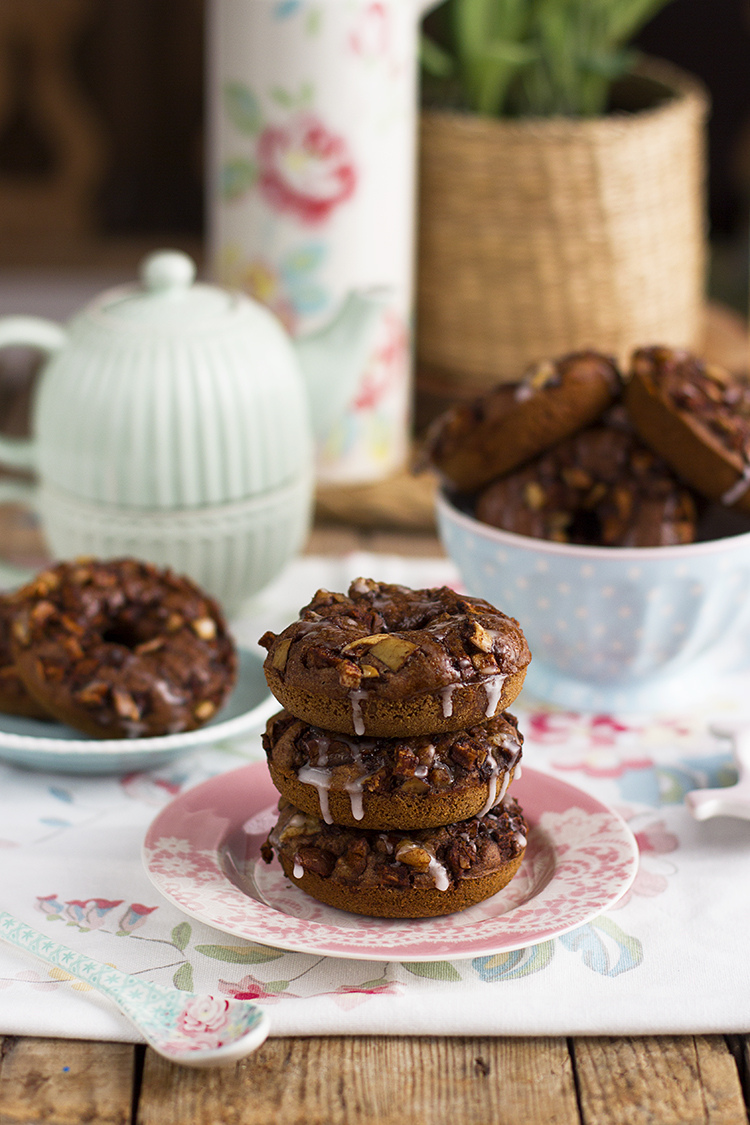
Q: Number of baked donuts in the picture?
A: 8